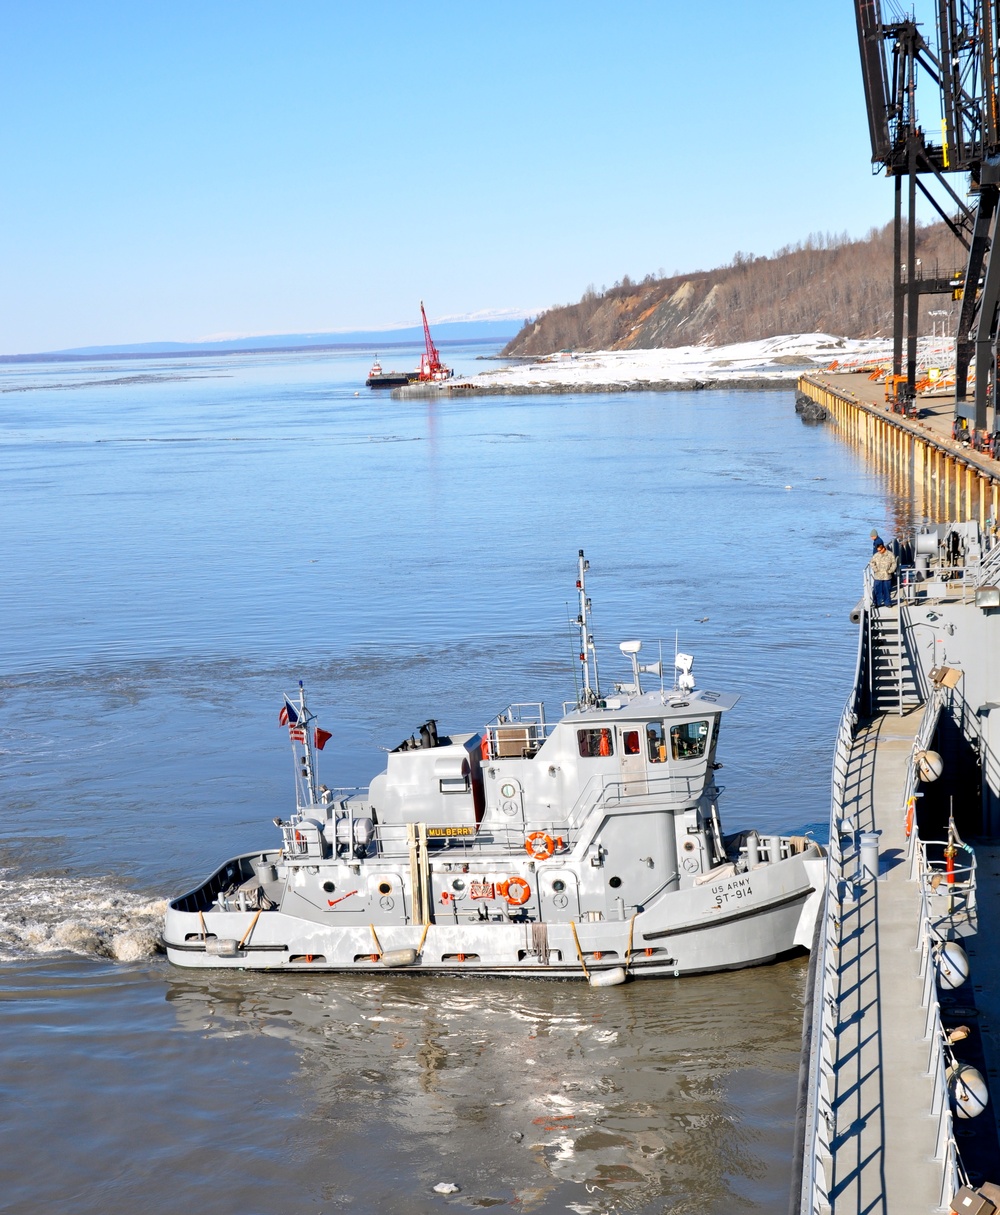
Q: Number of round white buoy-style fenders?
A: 3